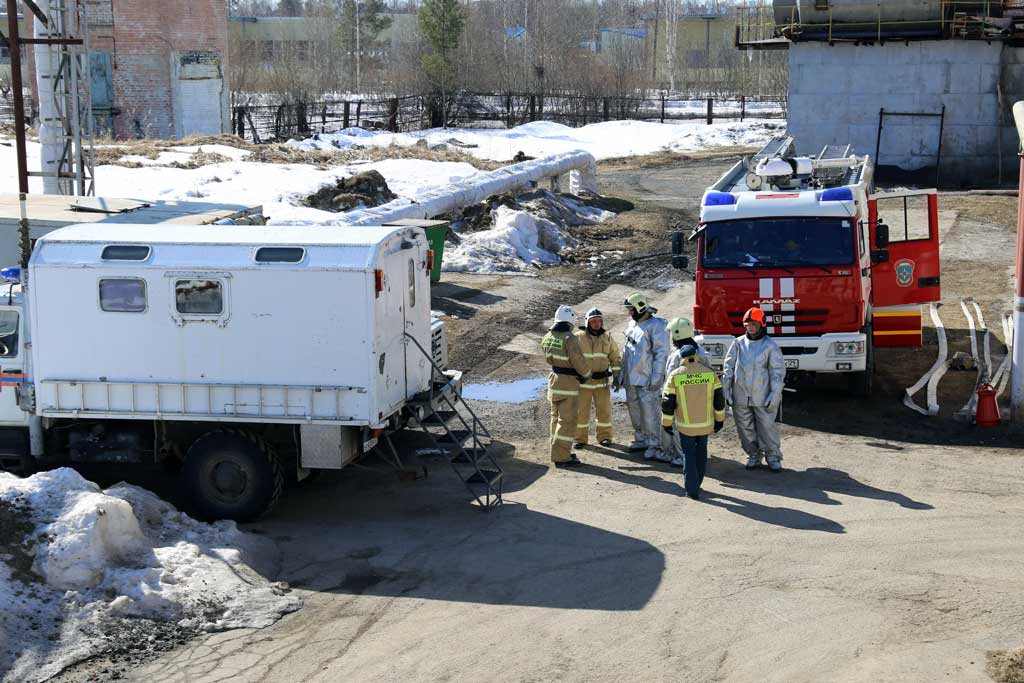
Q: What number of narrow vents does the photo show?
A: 2